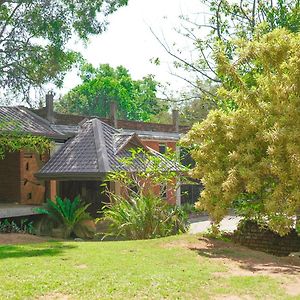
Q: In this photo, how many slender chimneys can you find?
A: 3